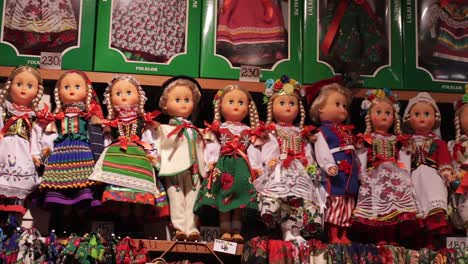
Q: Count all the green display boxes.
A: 5